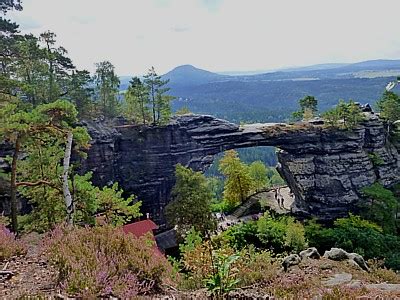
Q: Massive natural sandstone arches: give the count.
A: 1